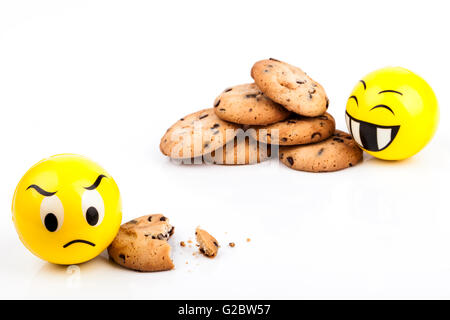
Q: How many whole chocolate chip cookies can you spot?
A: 6